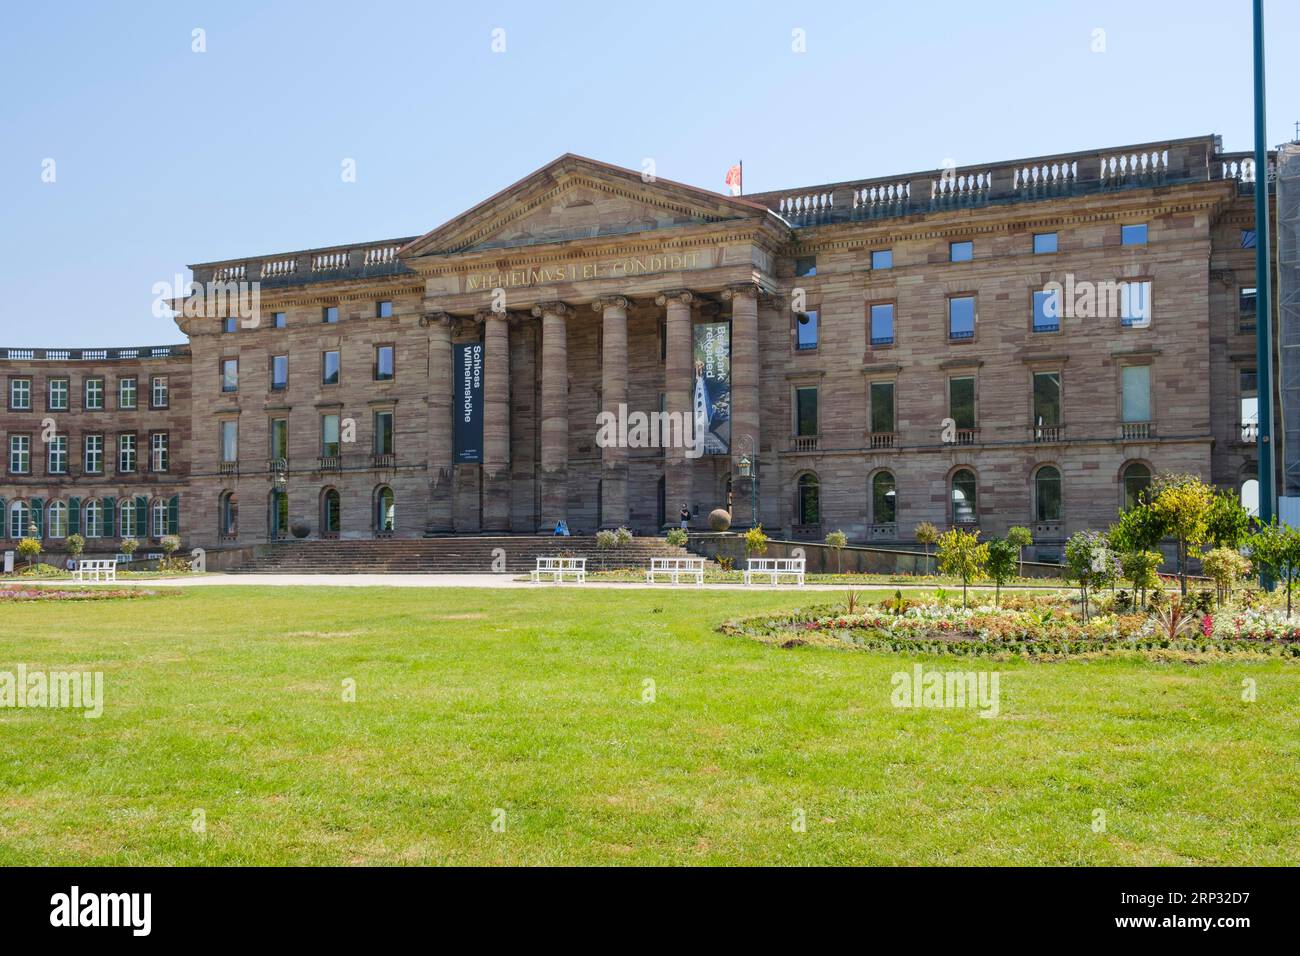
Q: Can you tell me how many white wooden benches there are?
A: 4